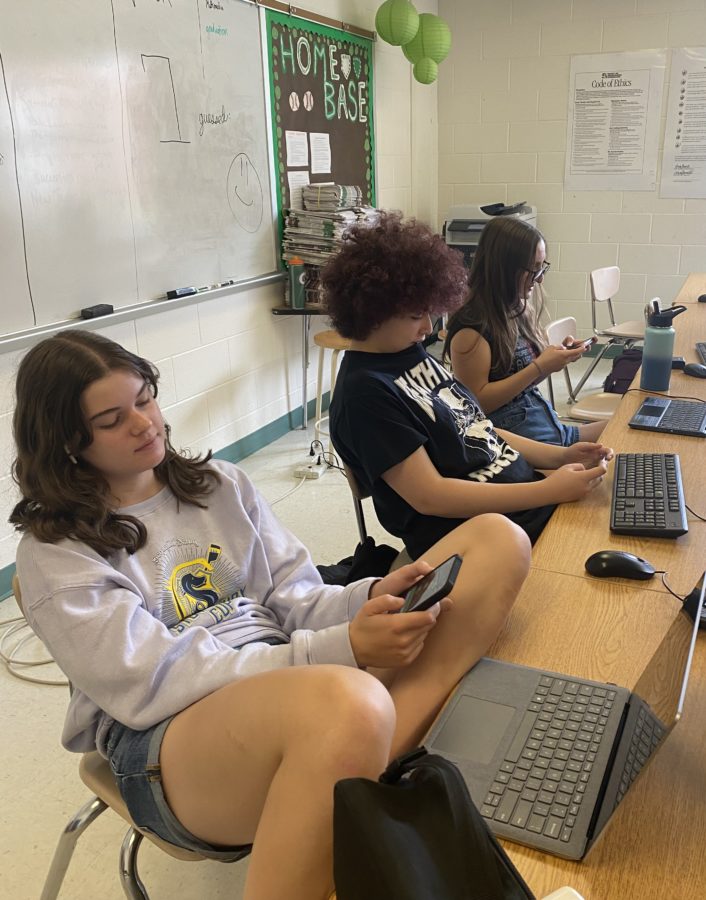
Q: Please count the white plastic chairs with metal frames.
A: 2